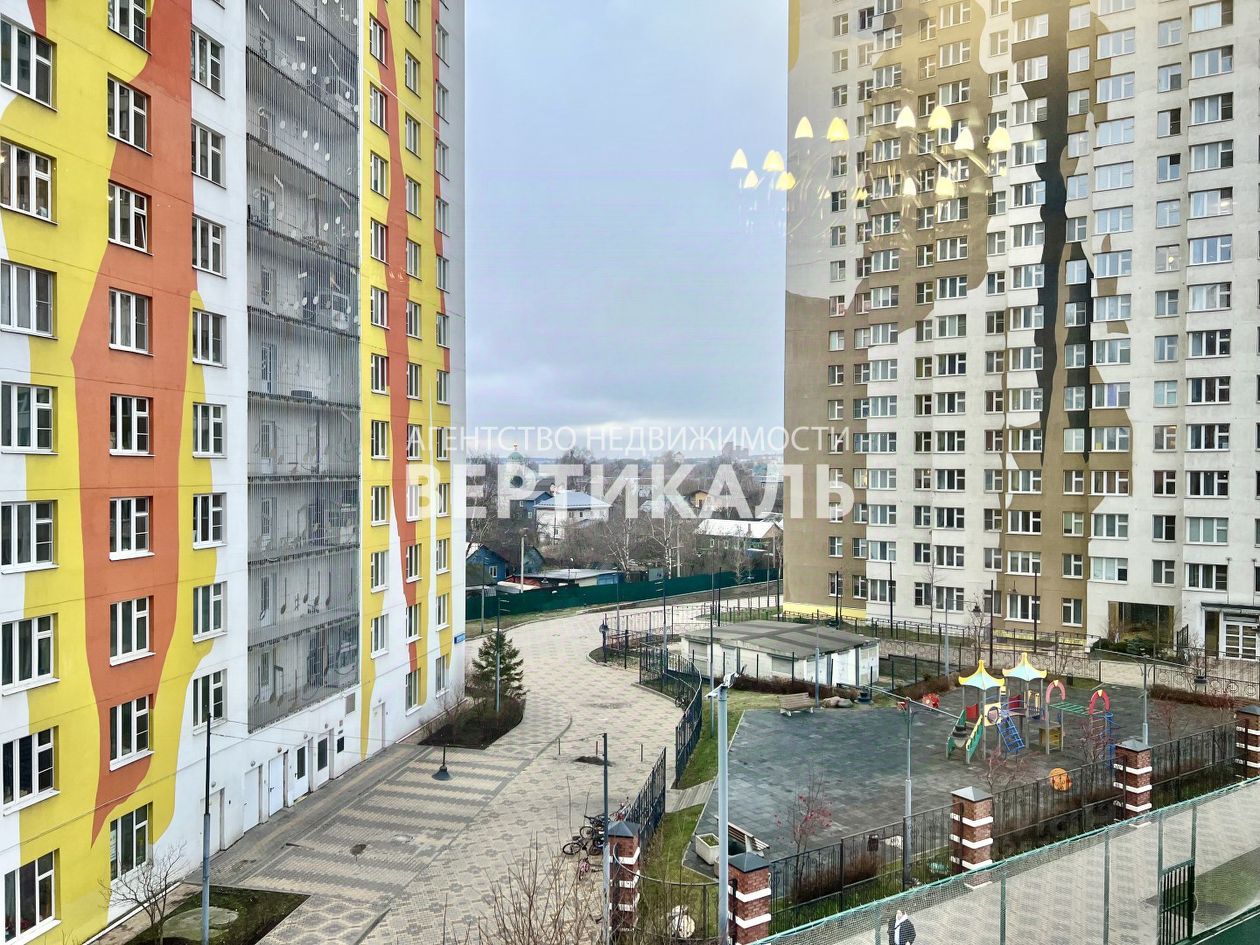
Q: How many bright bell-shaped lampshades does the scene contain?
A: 12